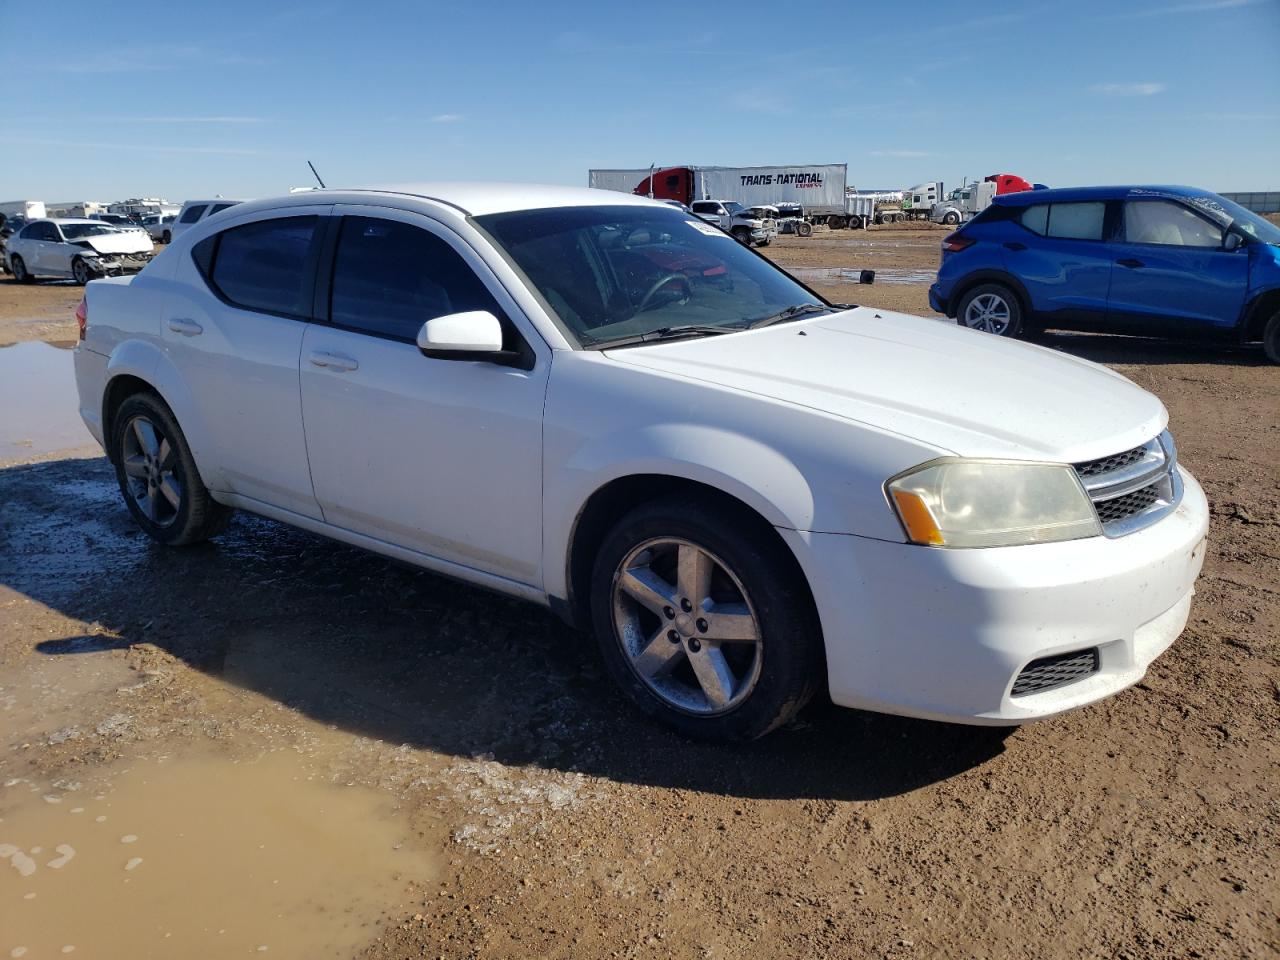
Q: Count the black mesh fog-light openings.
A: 1